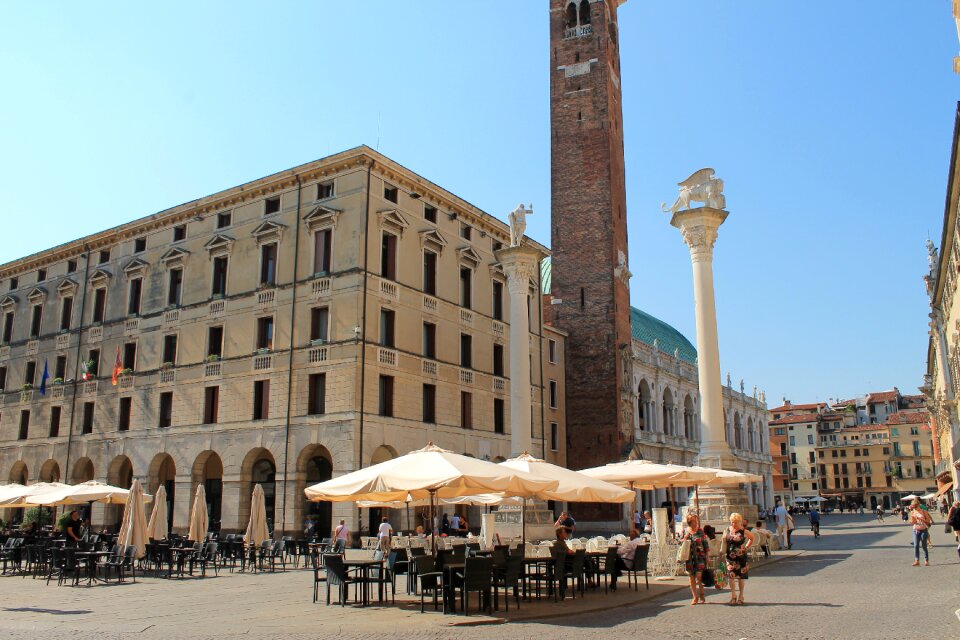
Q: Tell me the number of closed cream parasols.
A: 4